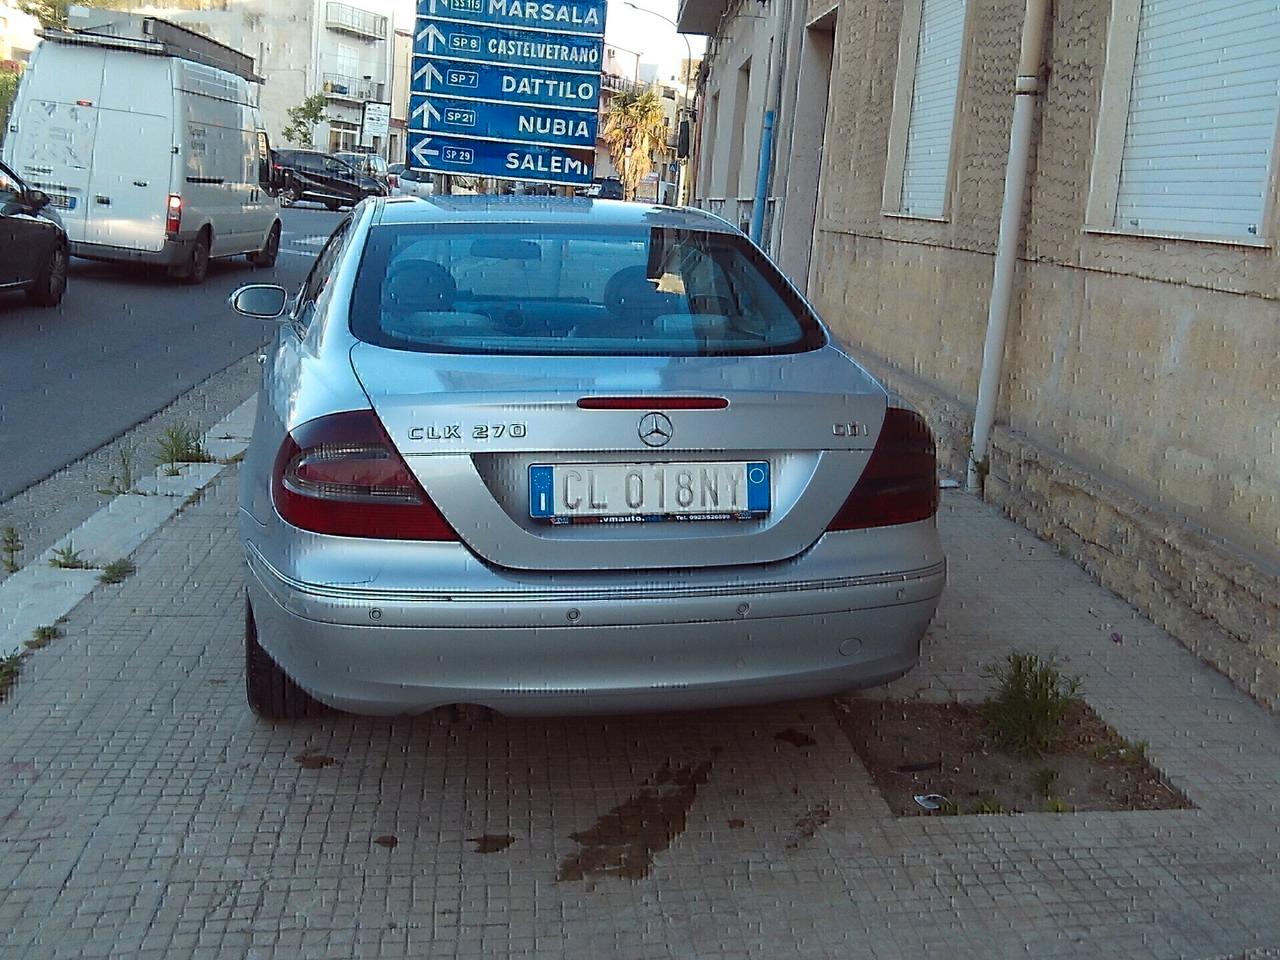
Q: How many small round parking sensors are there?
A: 4